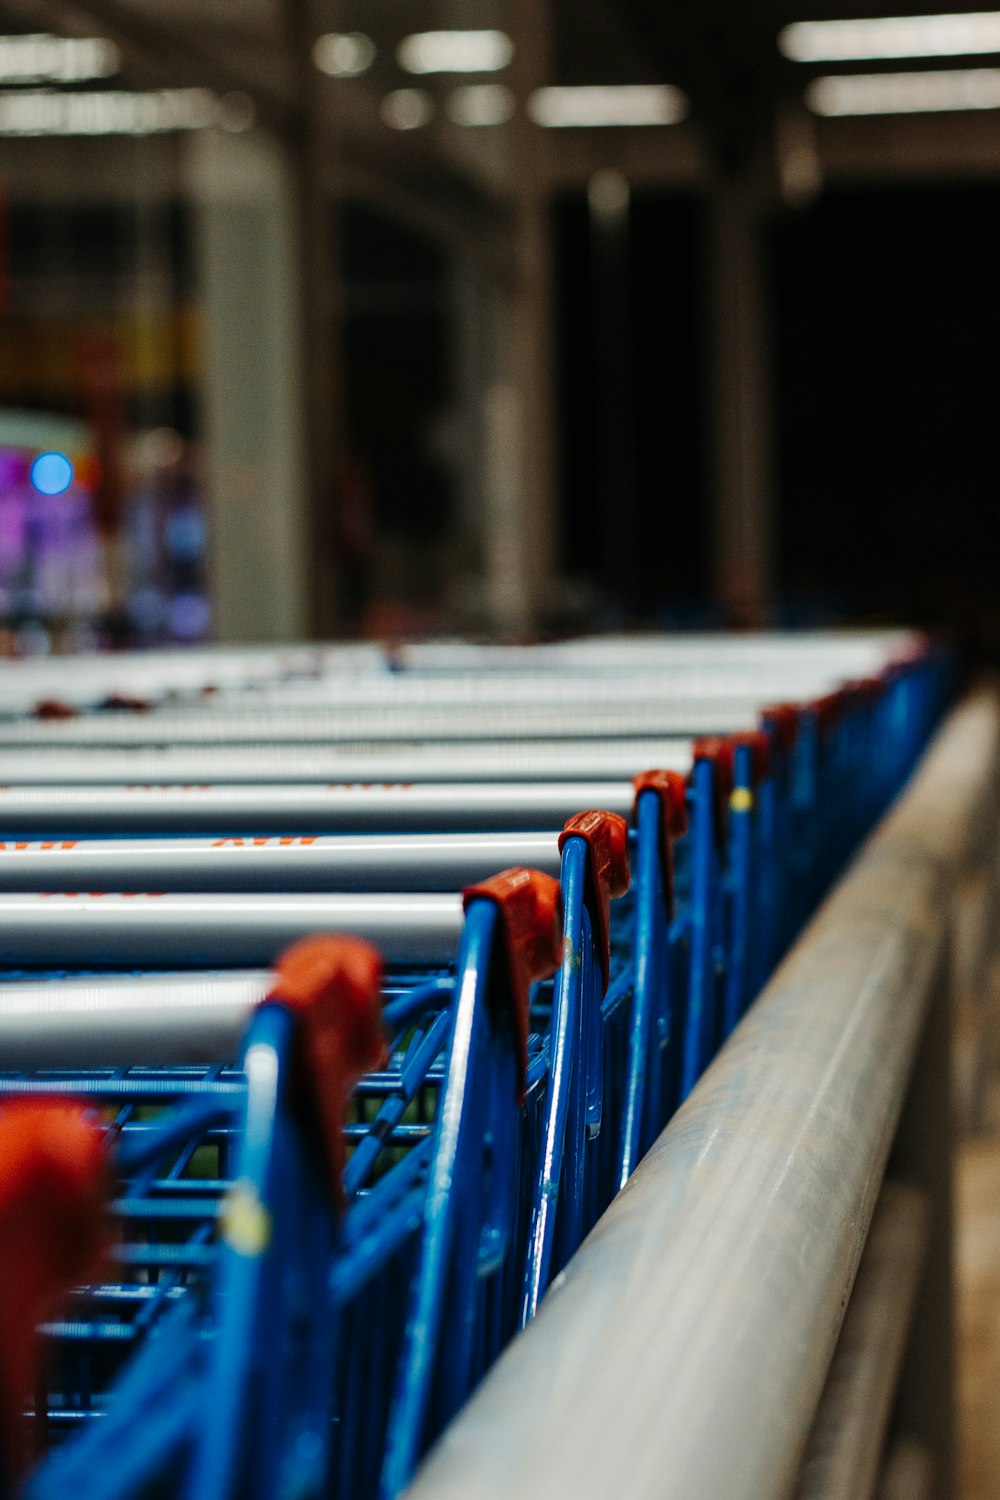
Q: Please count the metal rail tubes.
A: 2